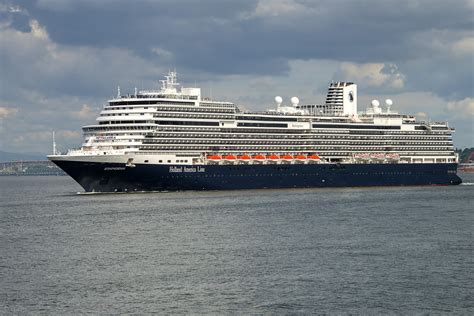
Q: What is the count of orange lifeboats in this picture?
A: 8